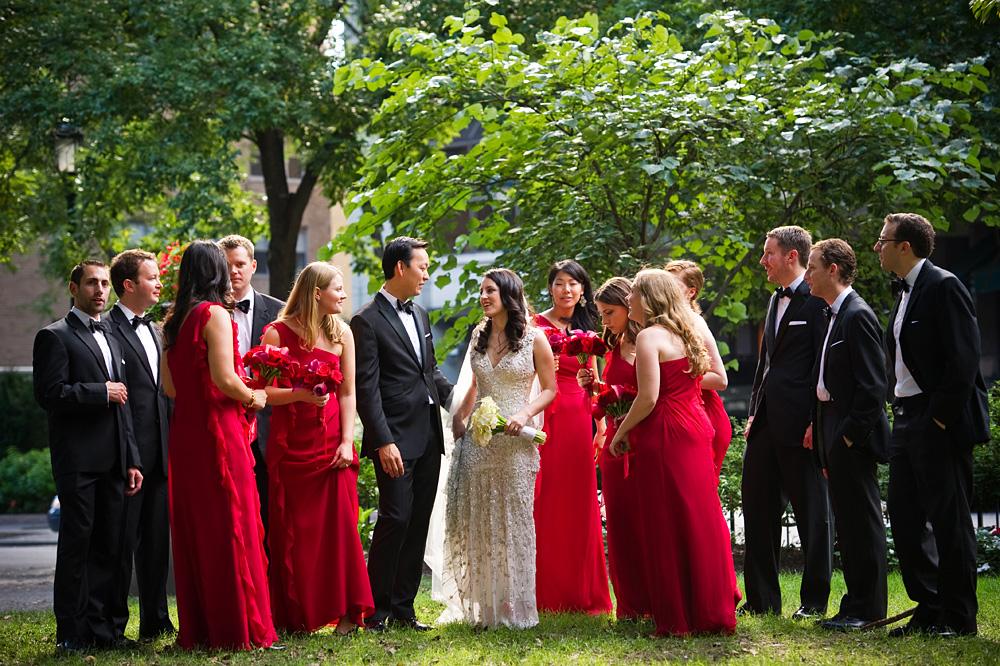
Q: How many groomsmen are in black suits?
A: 6